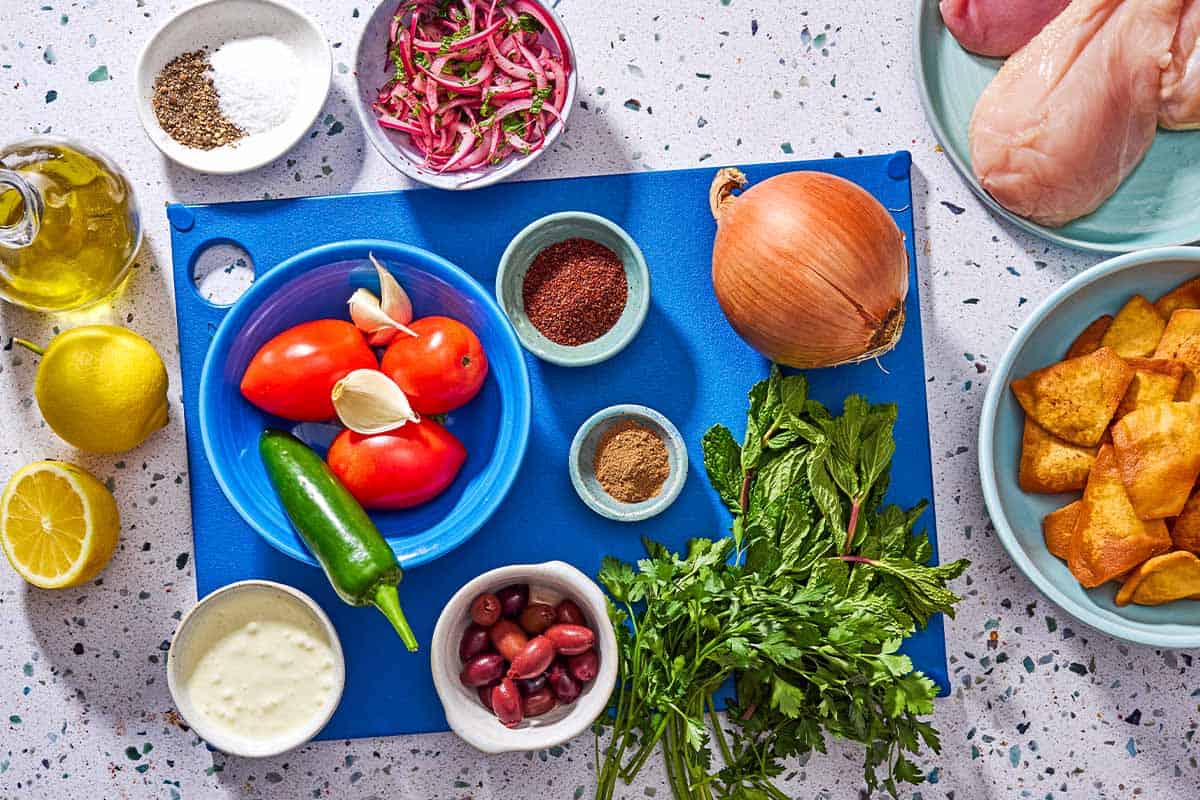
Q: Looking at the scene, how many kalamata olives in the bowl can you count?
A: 15